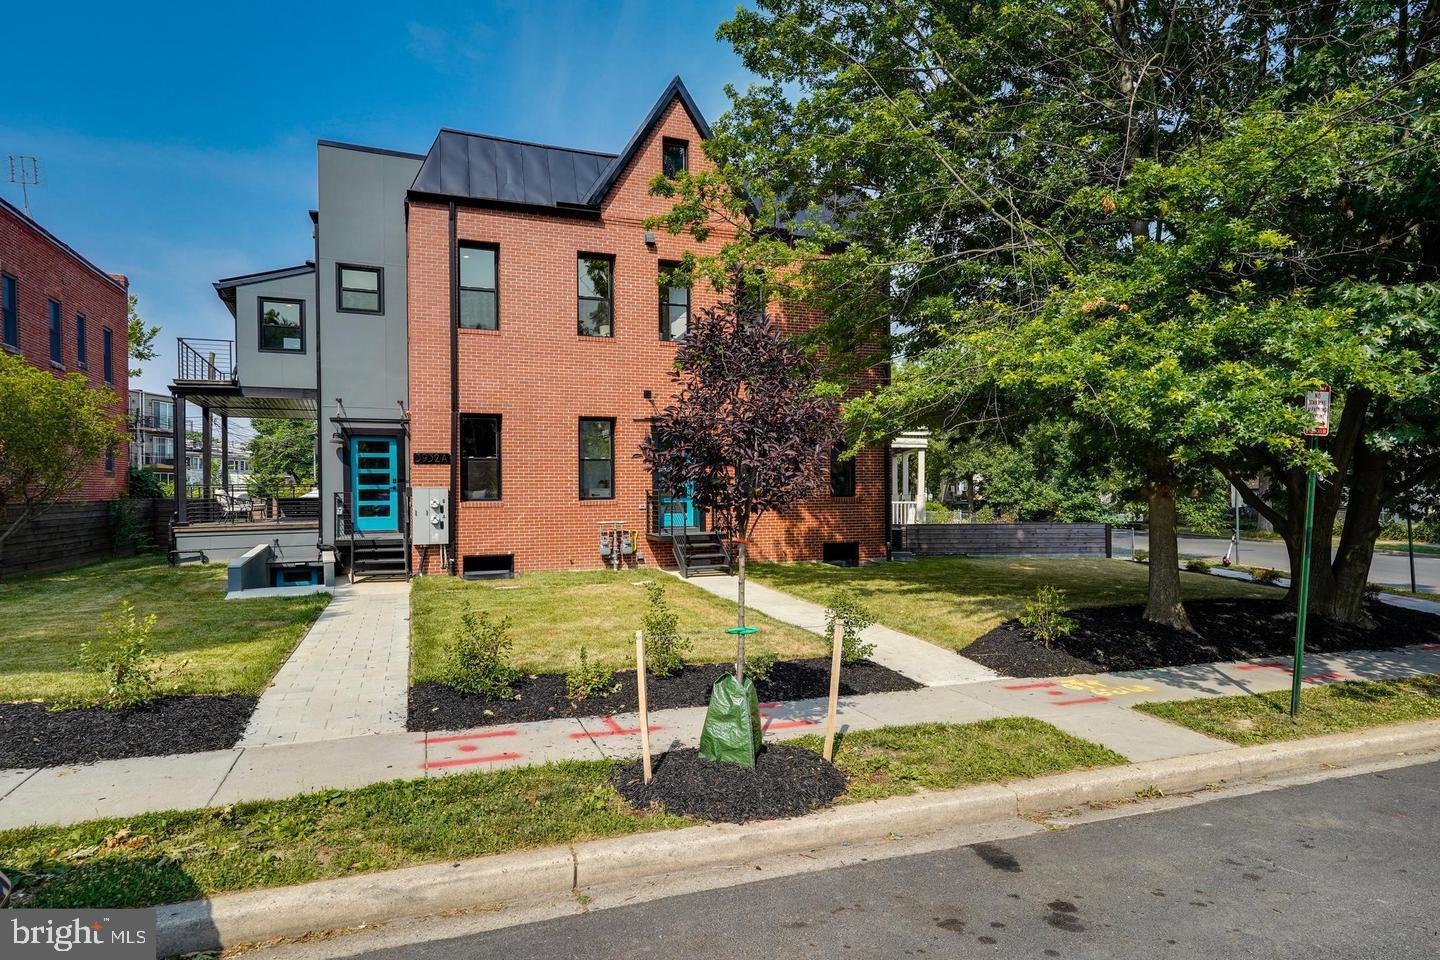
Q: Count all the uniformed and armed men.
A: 0